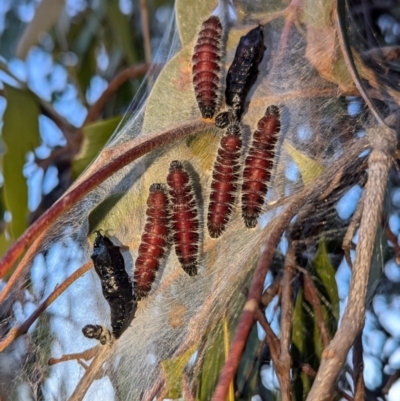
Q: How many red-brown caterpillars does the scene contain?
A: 5